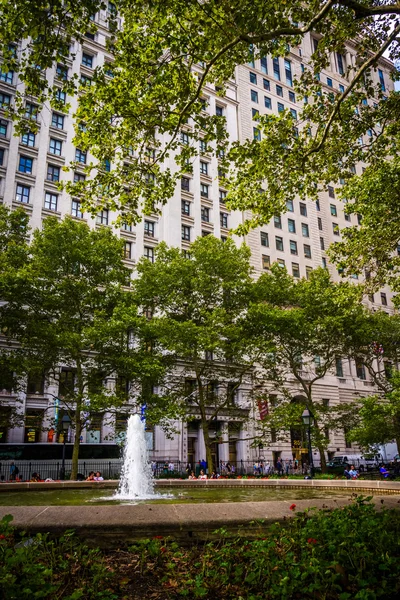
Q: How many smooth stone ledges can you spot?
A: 1